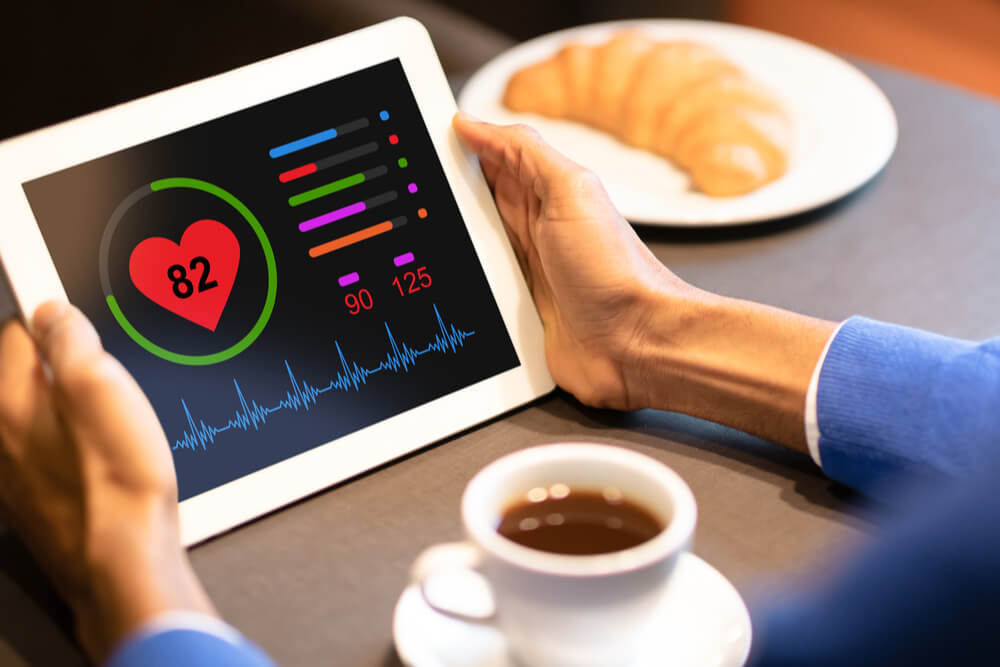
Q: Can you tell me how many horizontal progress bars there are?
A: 5